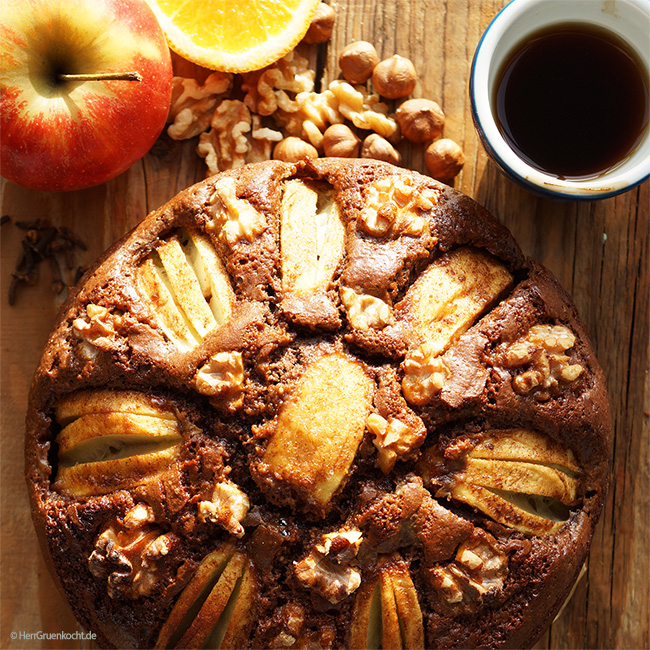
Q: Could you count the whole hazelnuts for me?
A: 8